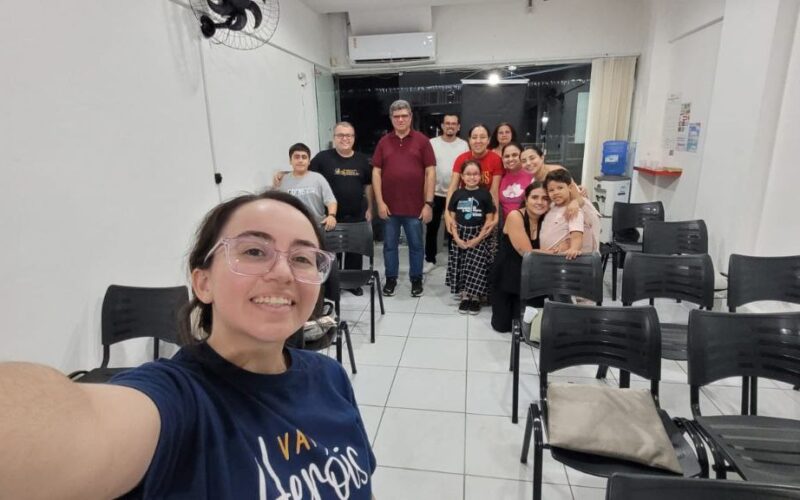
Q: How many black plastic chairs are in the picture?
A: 11